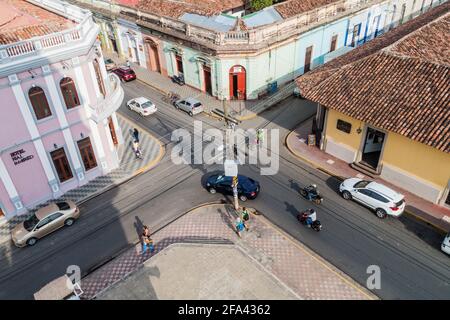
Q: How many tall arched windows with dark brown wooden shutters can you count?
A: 2